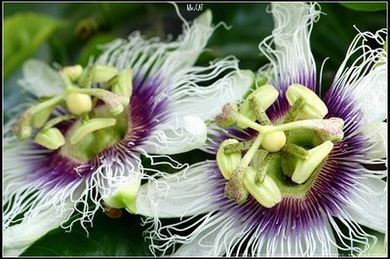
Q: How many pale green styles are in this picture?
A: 6